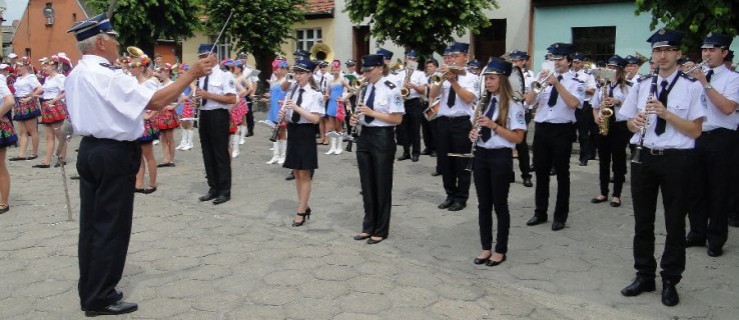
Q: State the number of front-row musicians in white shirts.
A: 5